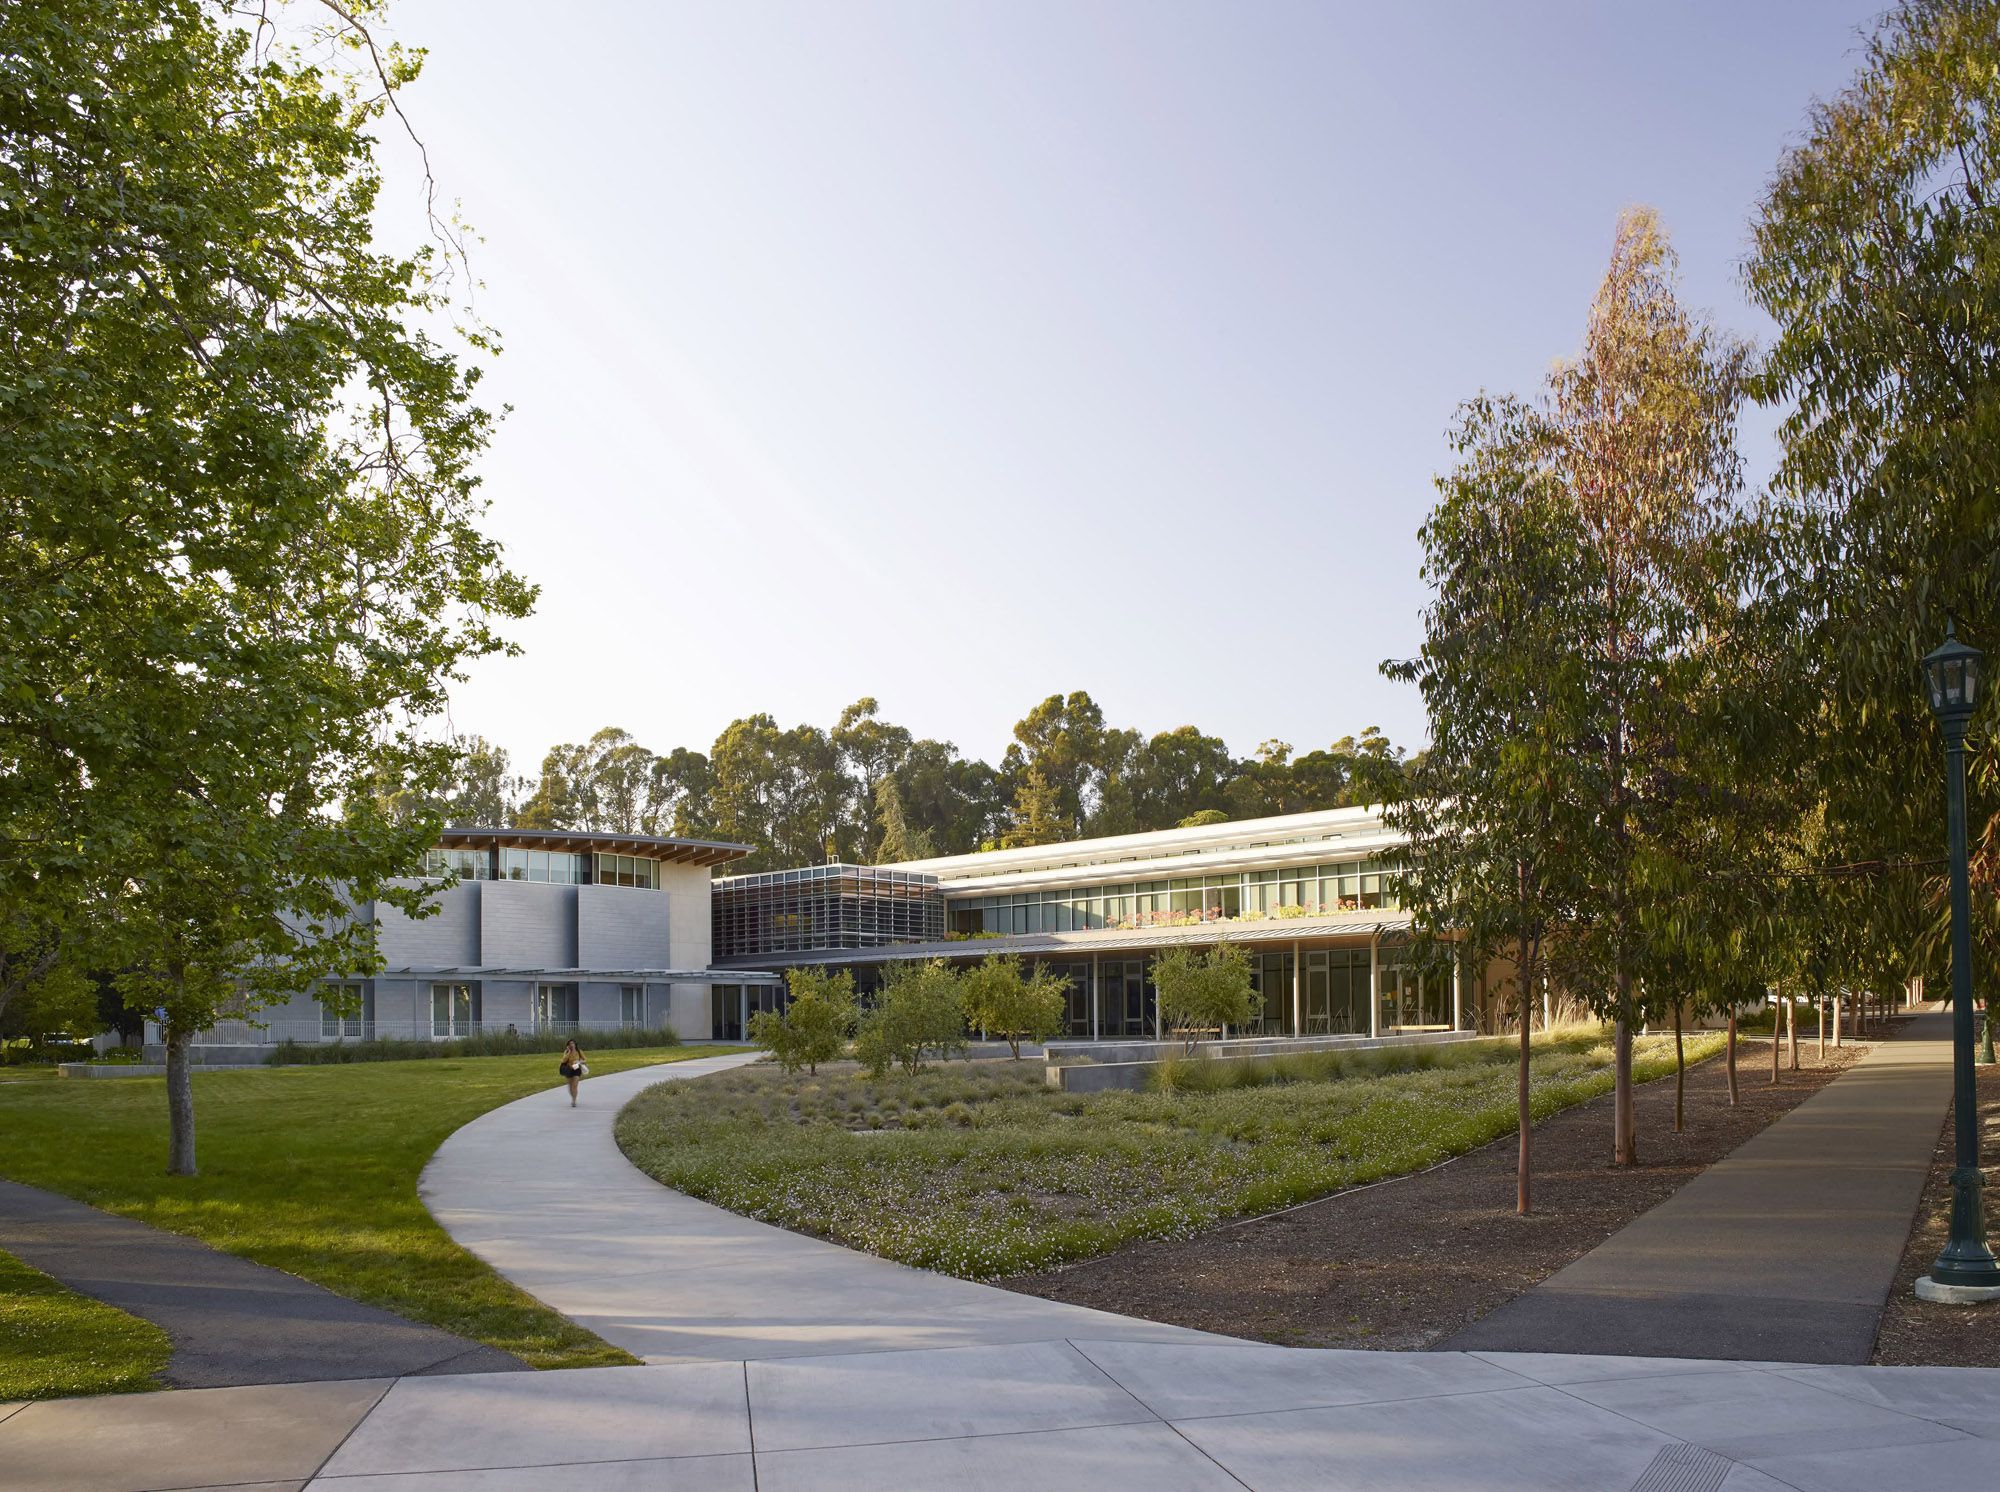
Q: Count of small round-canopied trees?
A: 4